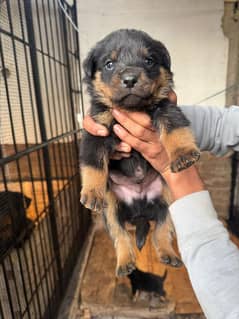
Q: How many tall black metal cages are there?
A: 1